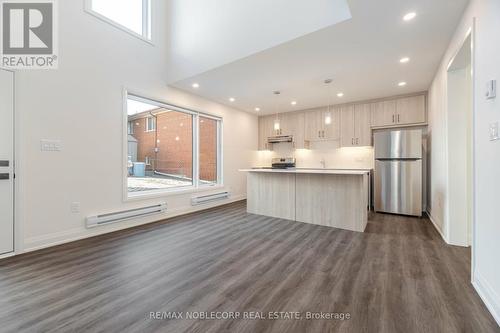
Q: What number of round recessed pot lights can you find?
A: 8